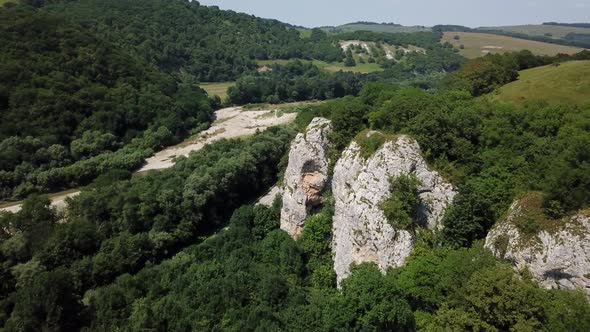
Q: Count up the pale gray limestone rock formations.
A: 3